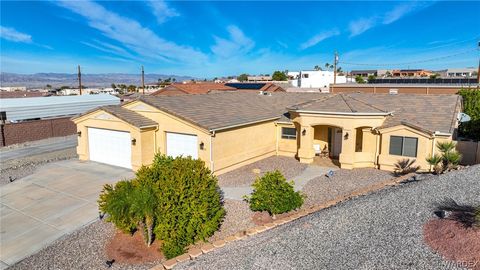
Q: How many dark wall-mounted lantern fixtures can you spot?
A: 5